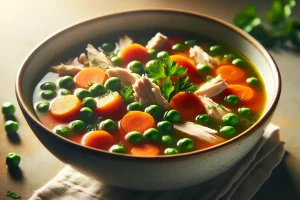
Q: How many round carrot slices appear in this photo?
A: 11